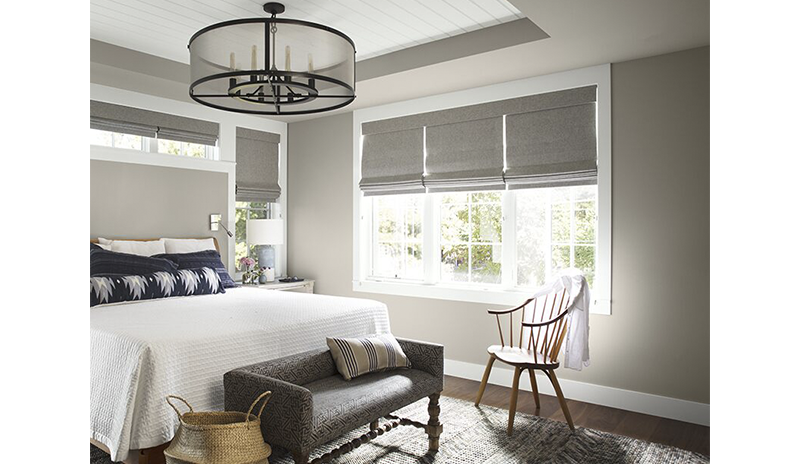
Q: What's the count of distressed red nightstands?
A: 0